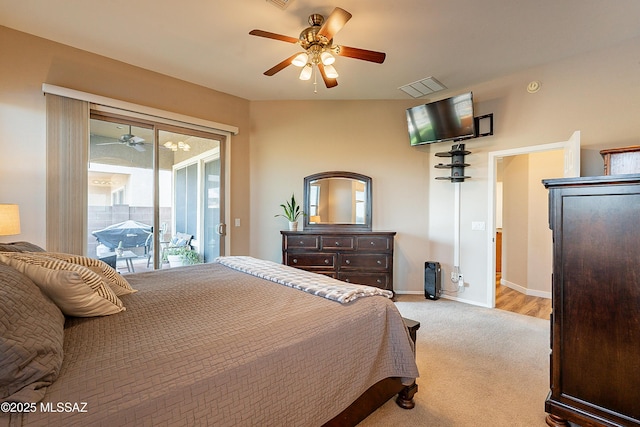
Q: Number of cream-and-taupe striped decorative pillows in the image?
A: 2